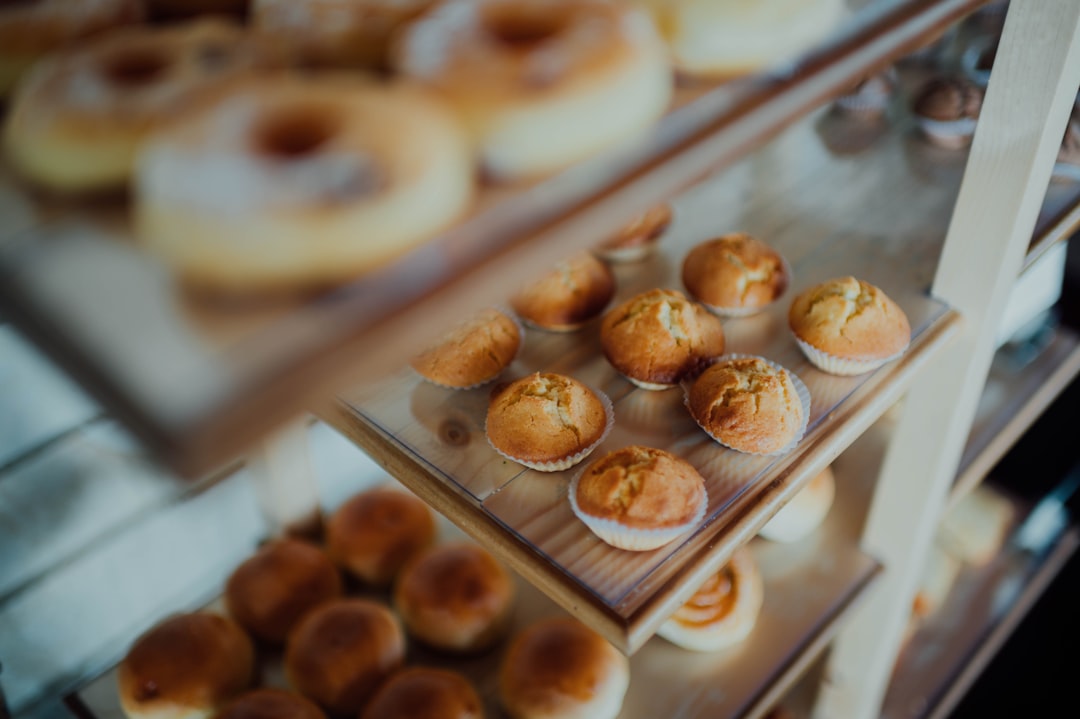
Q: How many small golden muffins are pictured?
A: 9